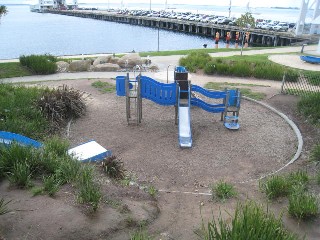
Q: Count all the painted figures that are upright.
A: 4